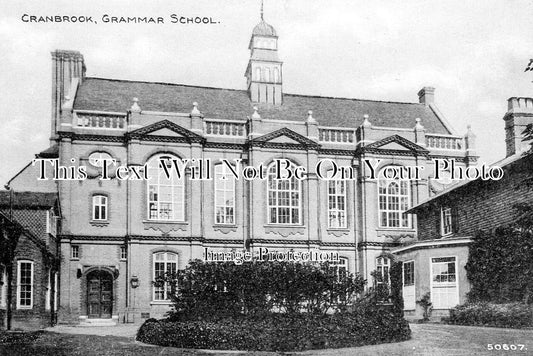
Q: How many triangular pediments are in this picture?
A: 3